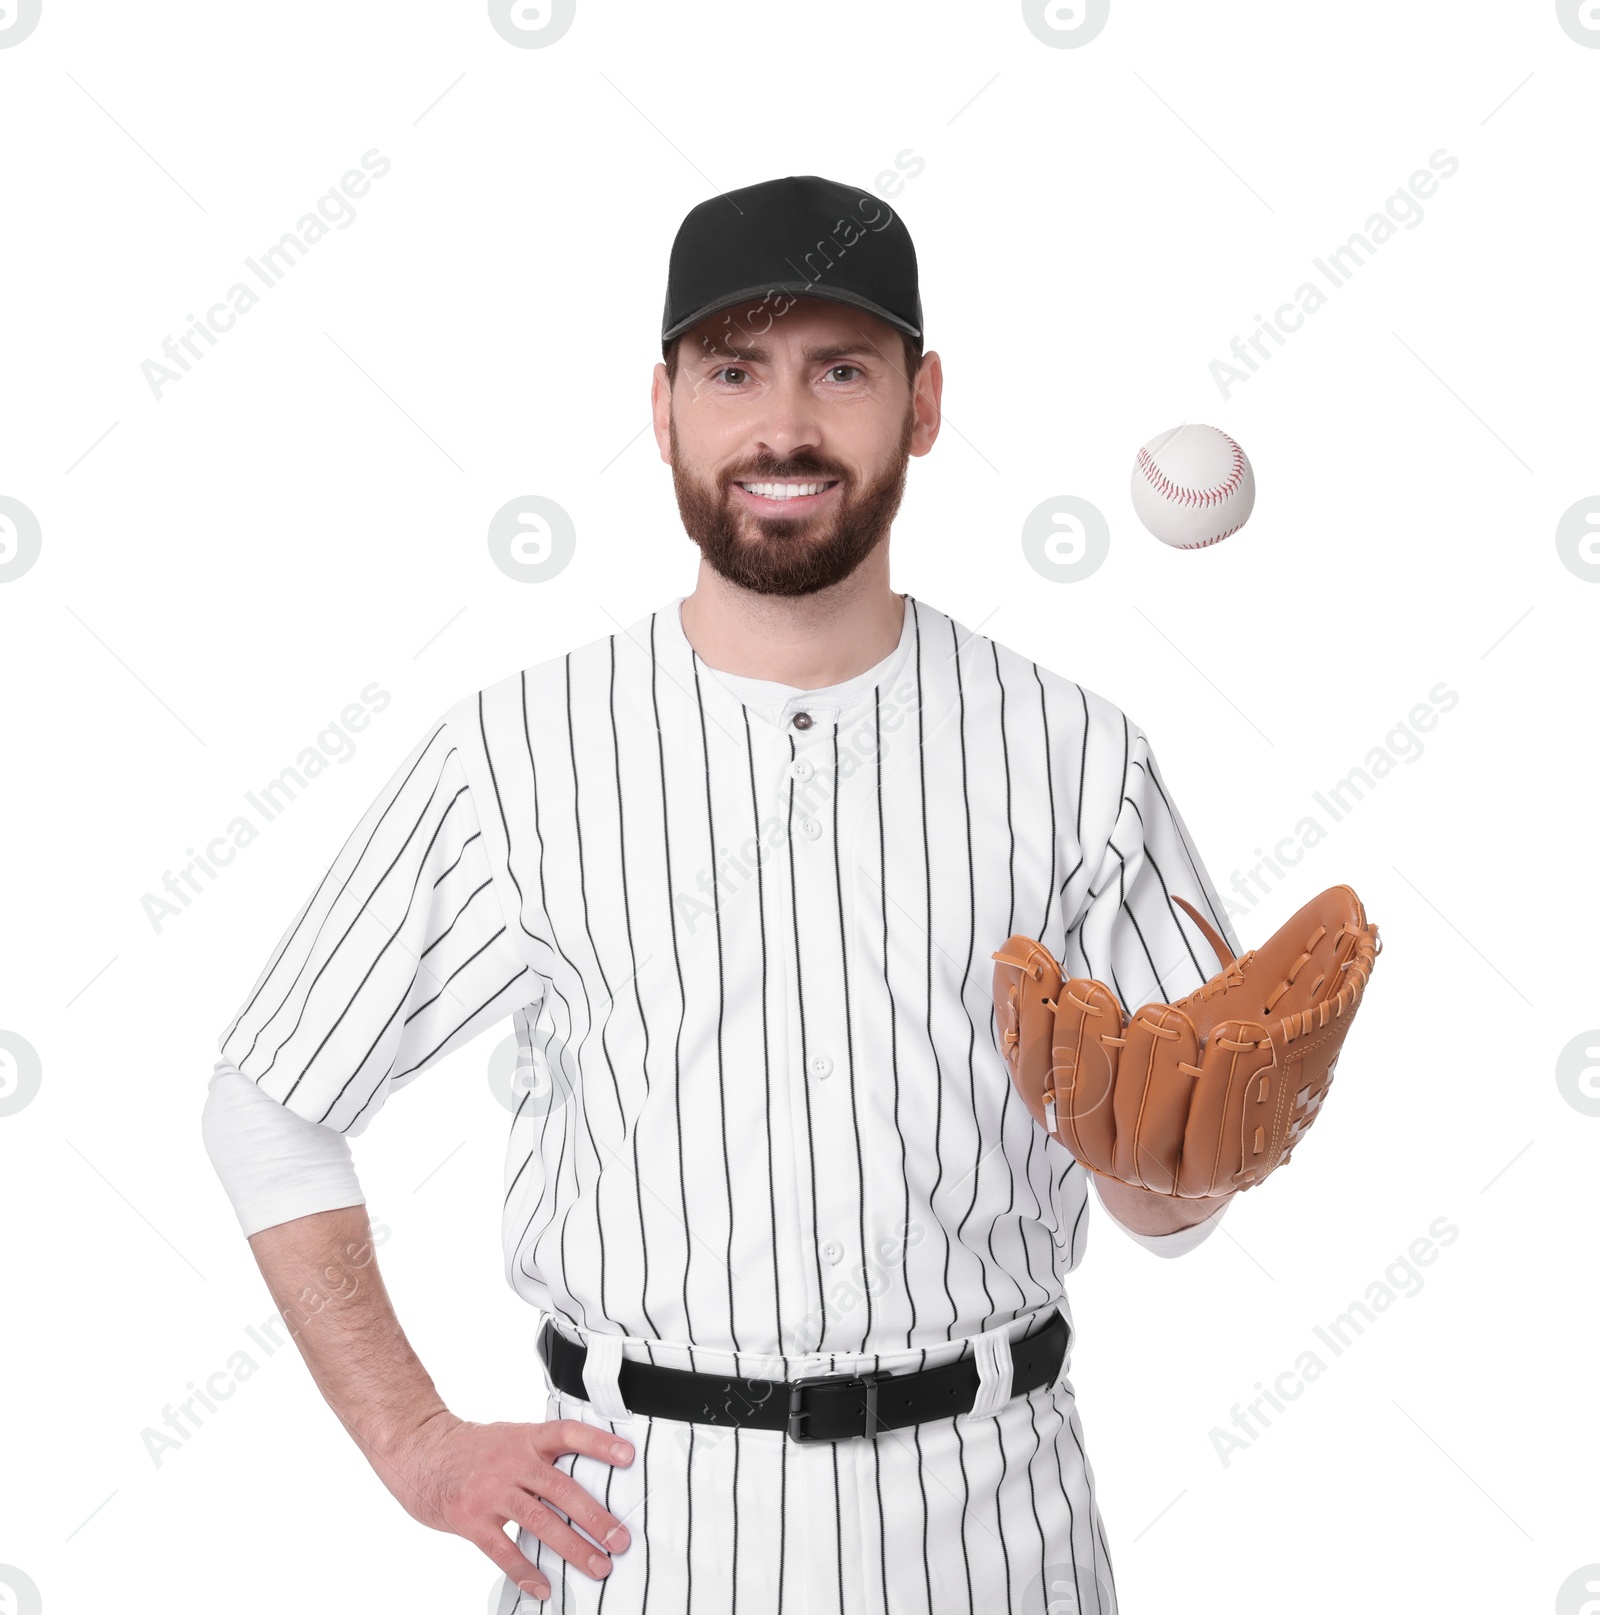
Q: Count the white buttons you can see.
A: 4